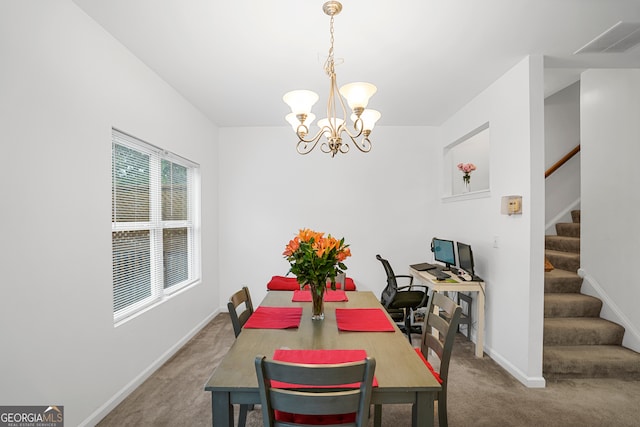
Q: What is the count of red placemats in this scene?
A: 4